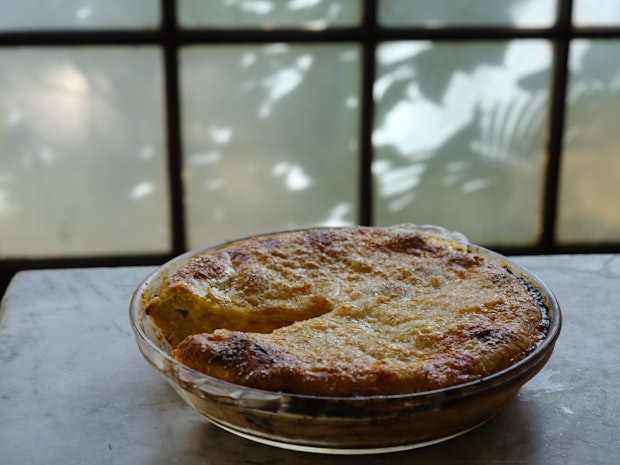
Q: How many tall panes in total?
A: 4